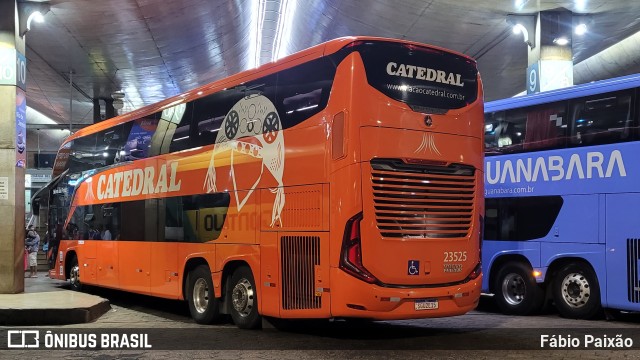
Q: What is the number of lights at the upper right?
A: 3